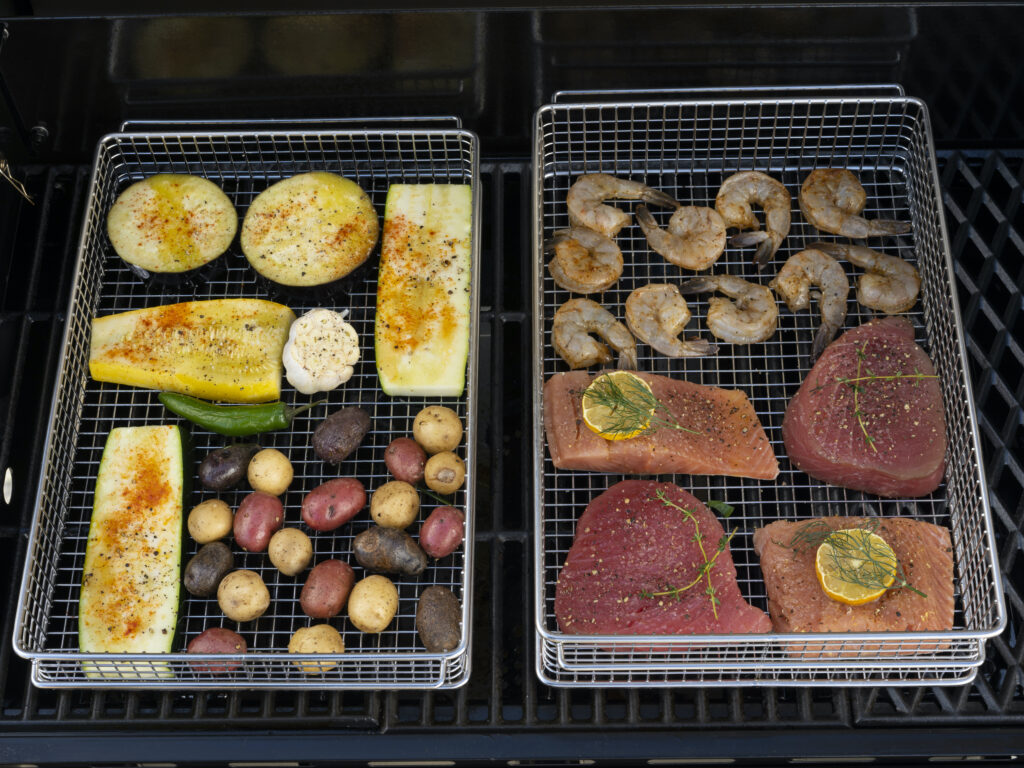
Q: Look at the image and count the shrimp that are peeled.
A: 10